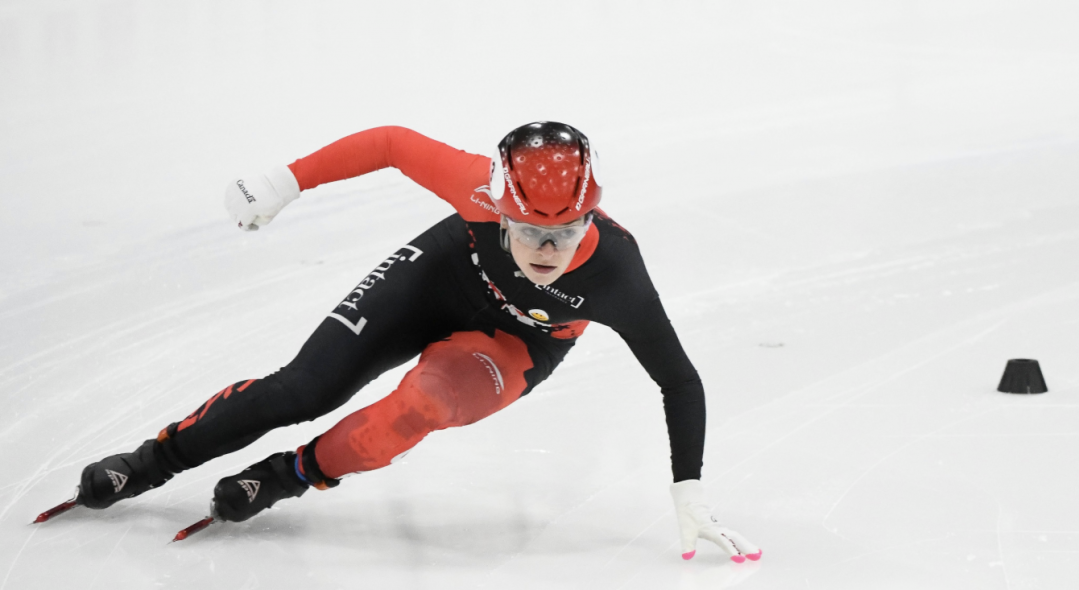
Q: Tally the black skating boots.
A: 2